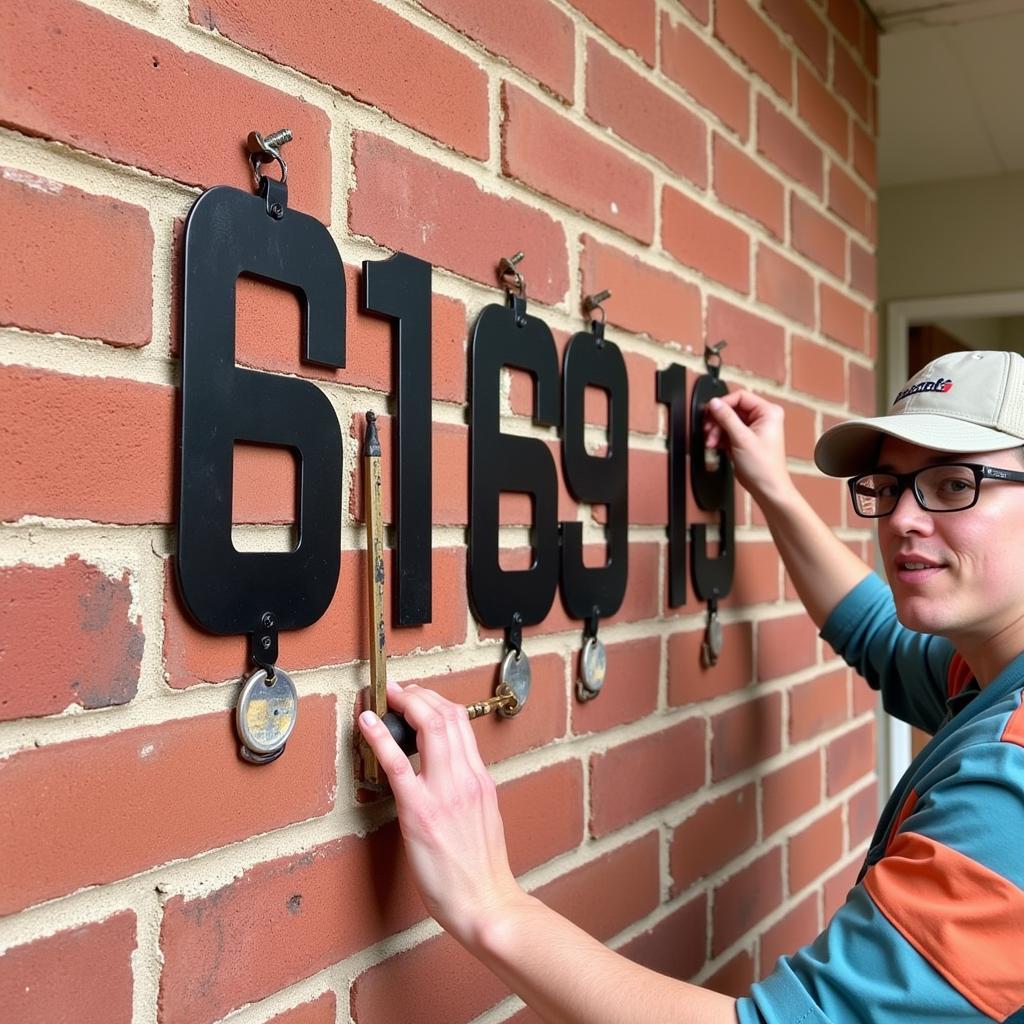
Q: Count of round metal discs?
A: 4